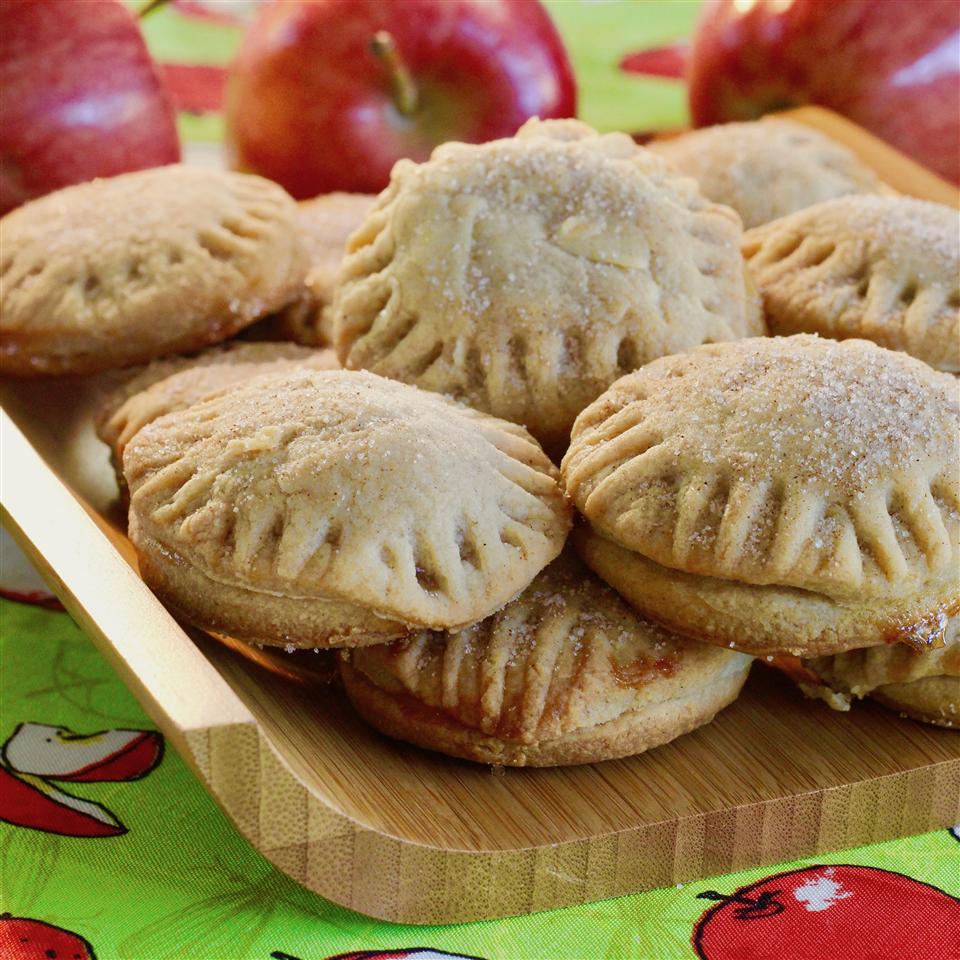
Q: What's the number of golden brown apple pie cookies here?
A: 10